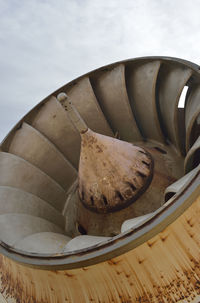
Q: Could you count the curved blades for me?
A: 15